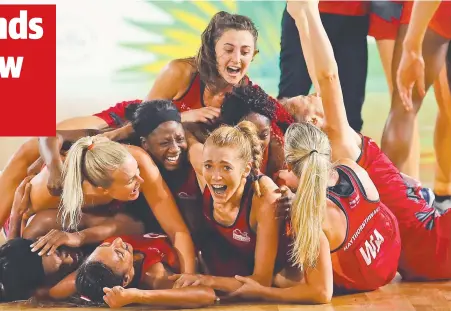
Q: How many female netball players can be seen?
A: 9